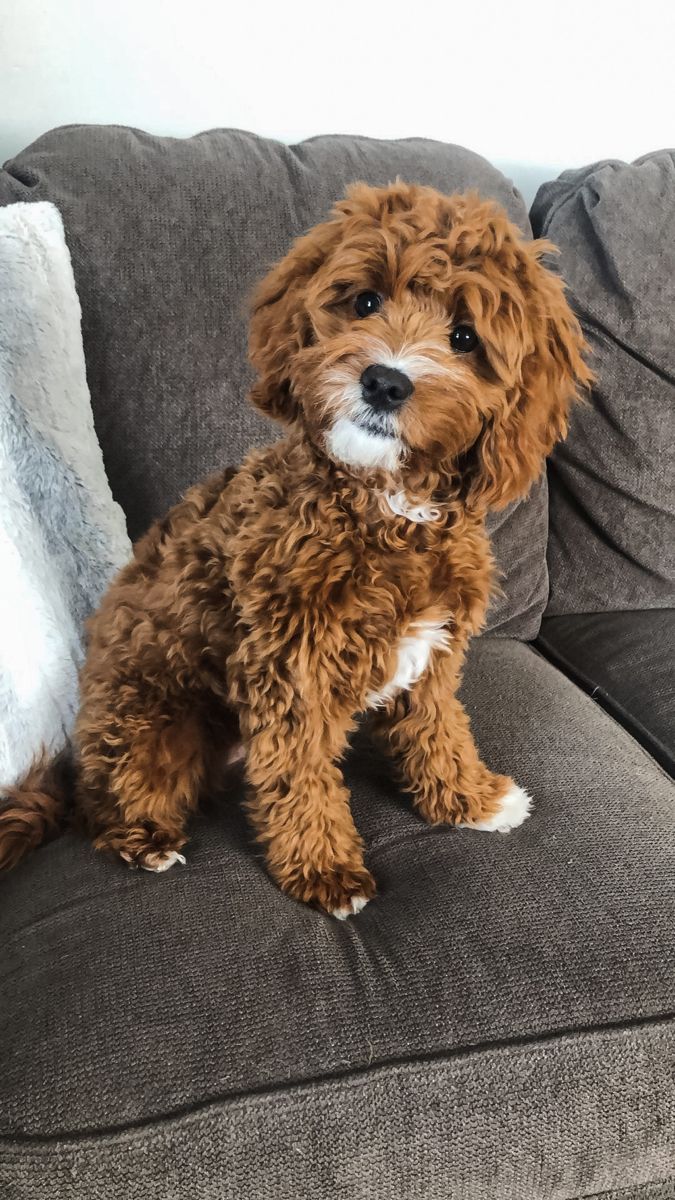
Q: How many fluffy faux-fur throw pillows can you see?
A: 1